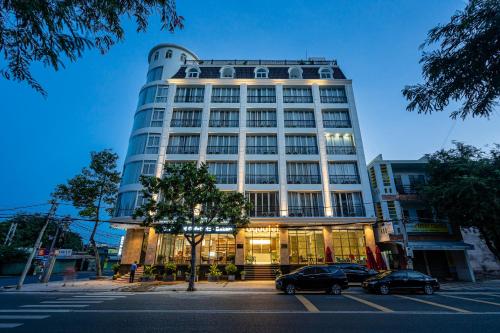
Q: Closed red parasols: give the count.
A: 3